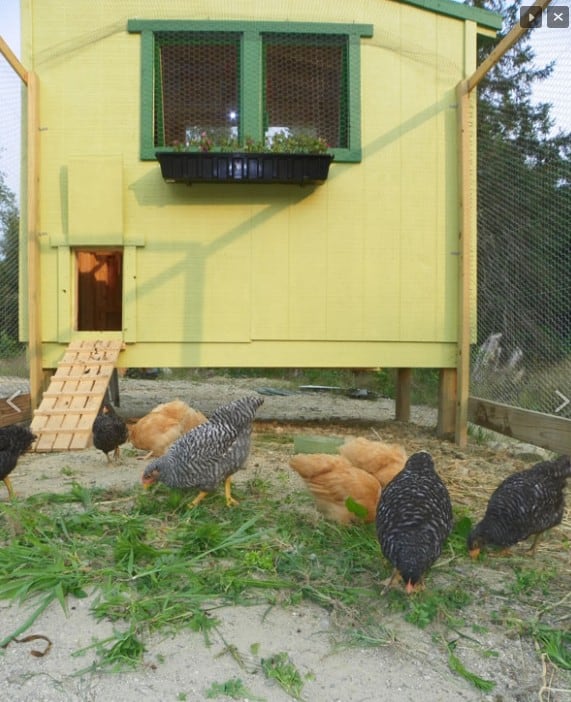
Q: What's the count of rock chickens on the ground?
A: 5